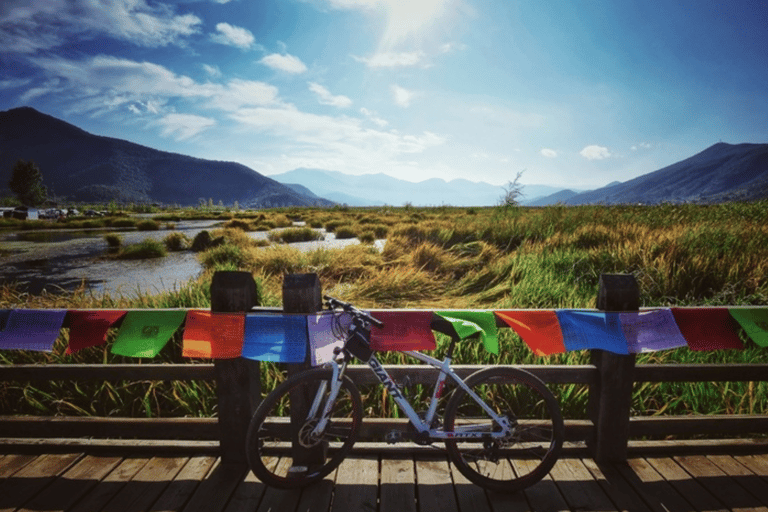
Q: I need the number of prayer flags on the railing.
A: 13